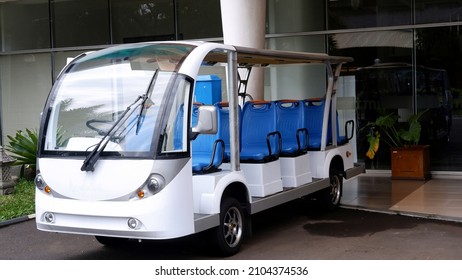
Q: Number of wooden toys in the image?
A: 0